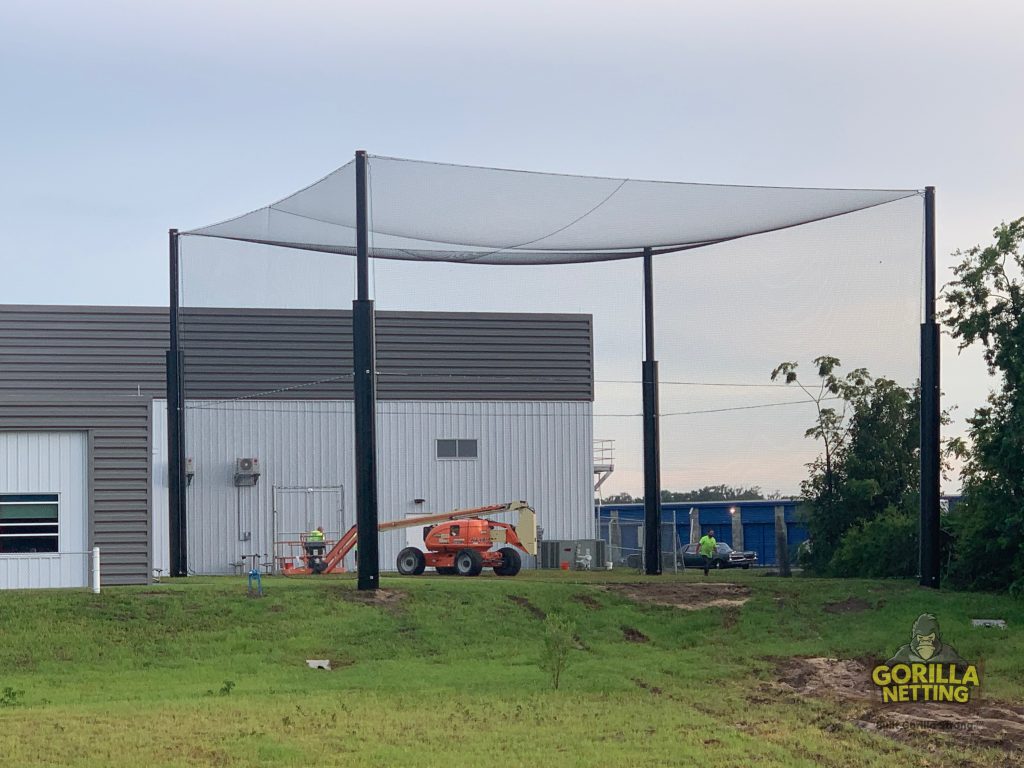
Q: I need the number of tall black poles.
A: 4